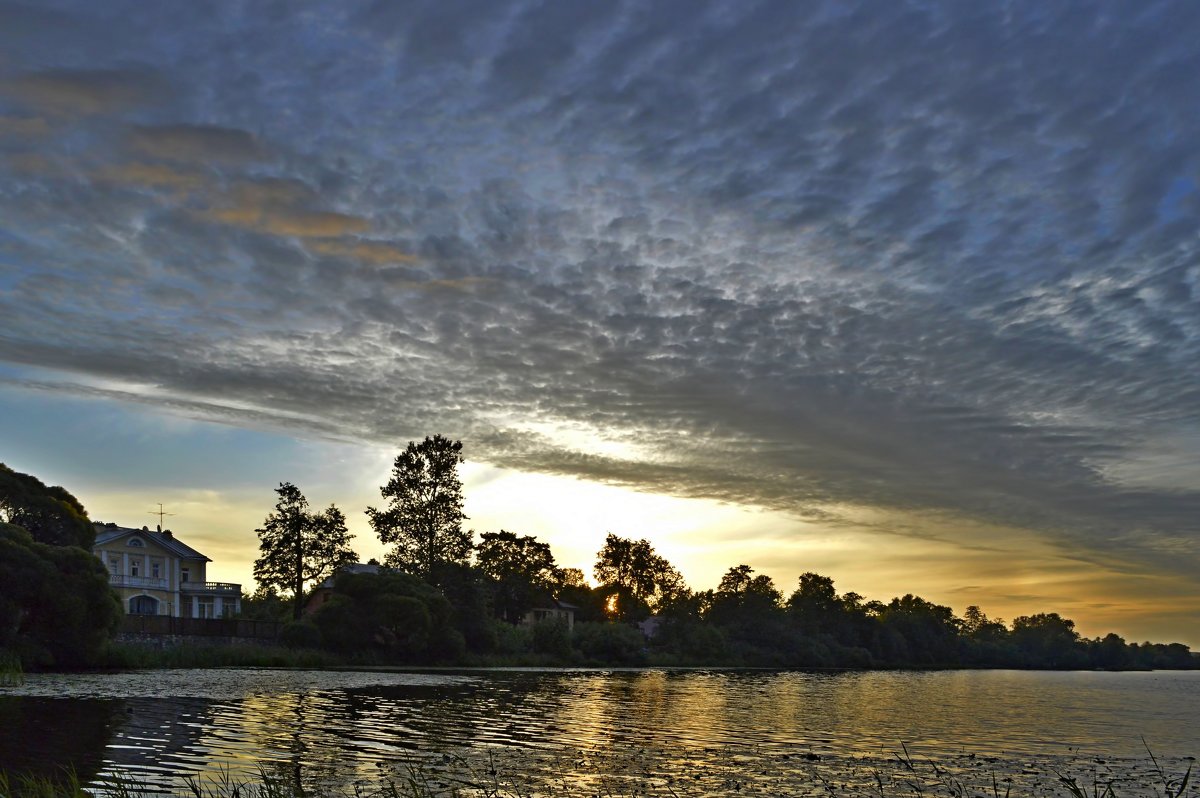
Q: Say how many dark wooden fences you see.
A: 1